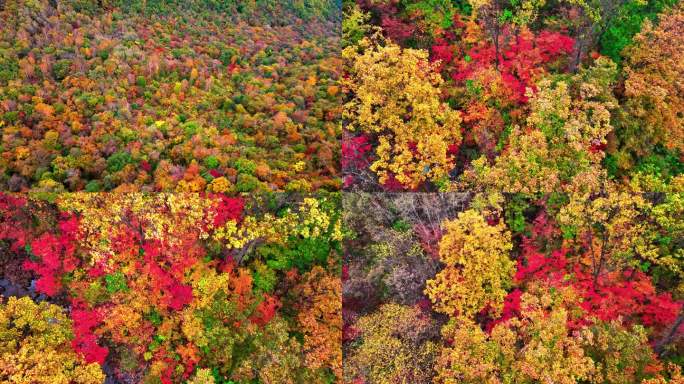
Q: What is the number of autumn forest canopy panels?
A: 4